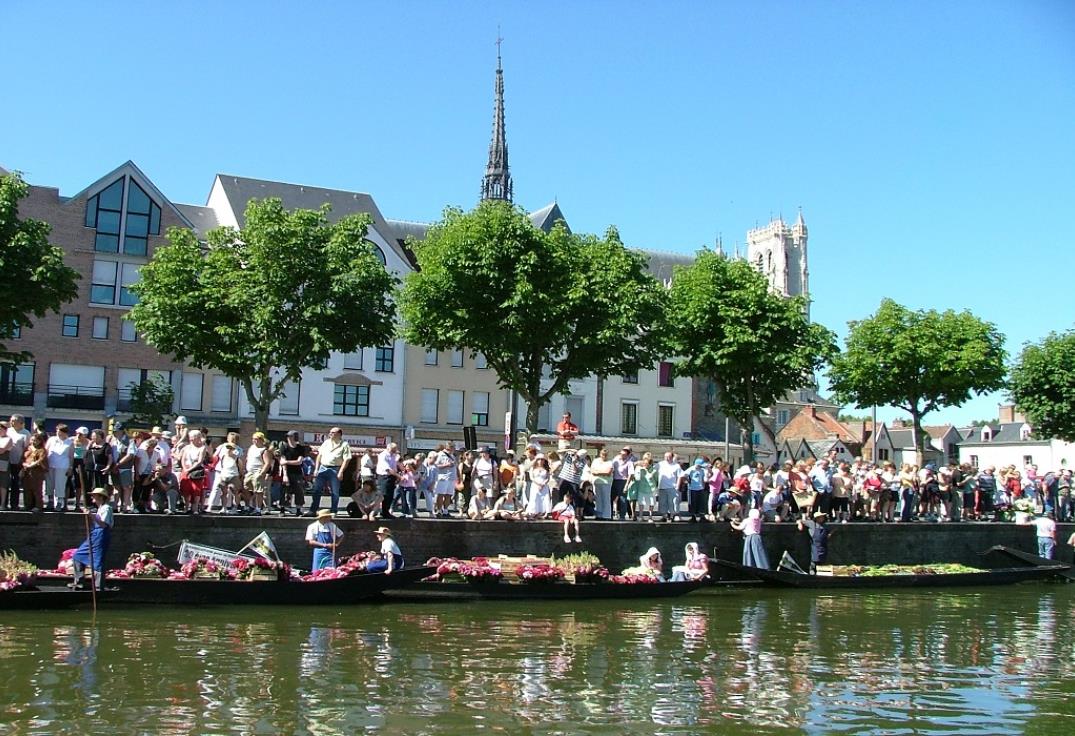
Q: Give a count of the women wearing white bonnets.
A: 3